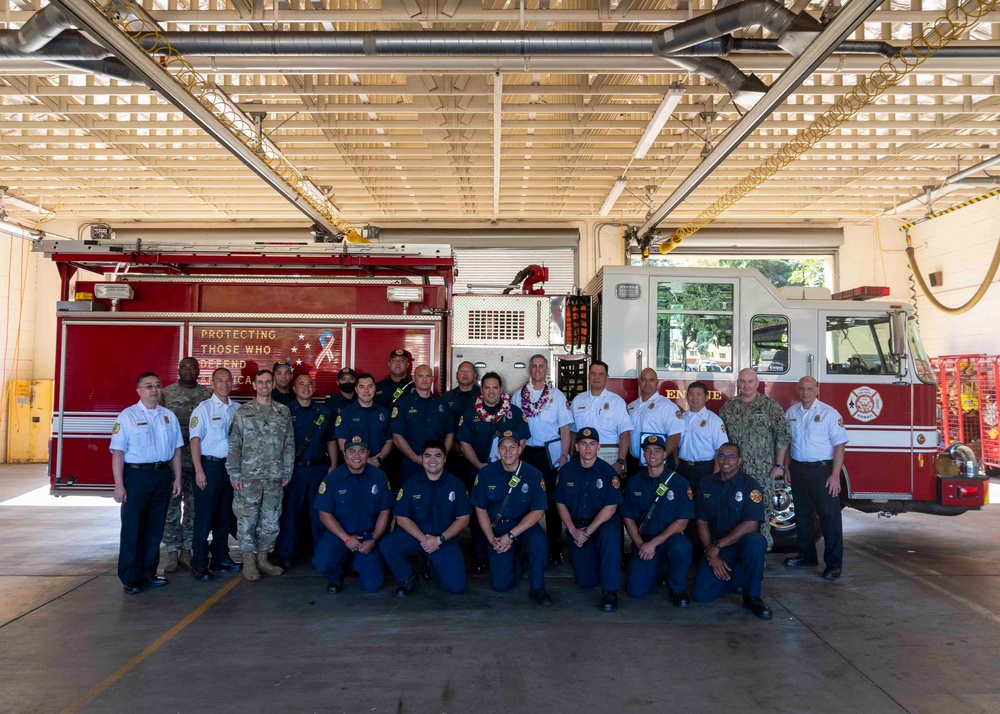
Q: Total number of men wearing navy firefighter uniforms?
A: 14